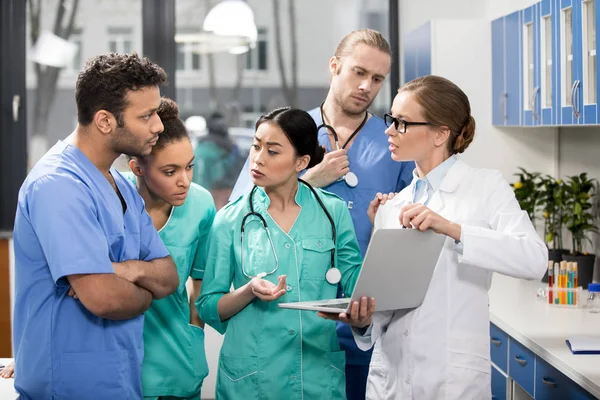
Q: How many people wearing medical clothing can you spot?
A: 5